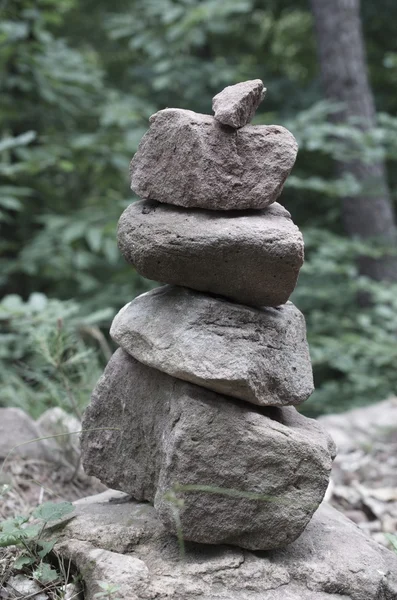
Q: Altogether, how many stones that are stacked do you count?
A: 5